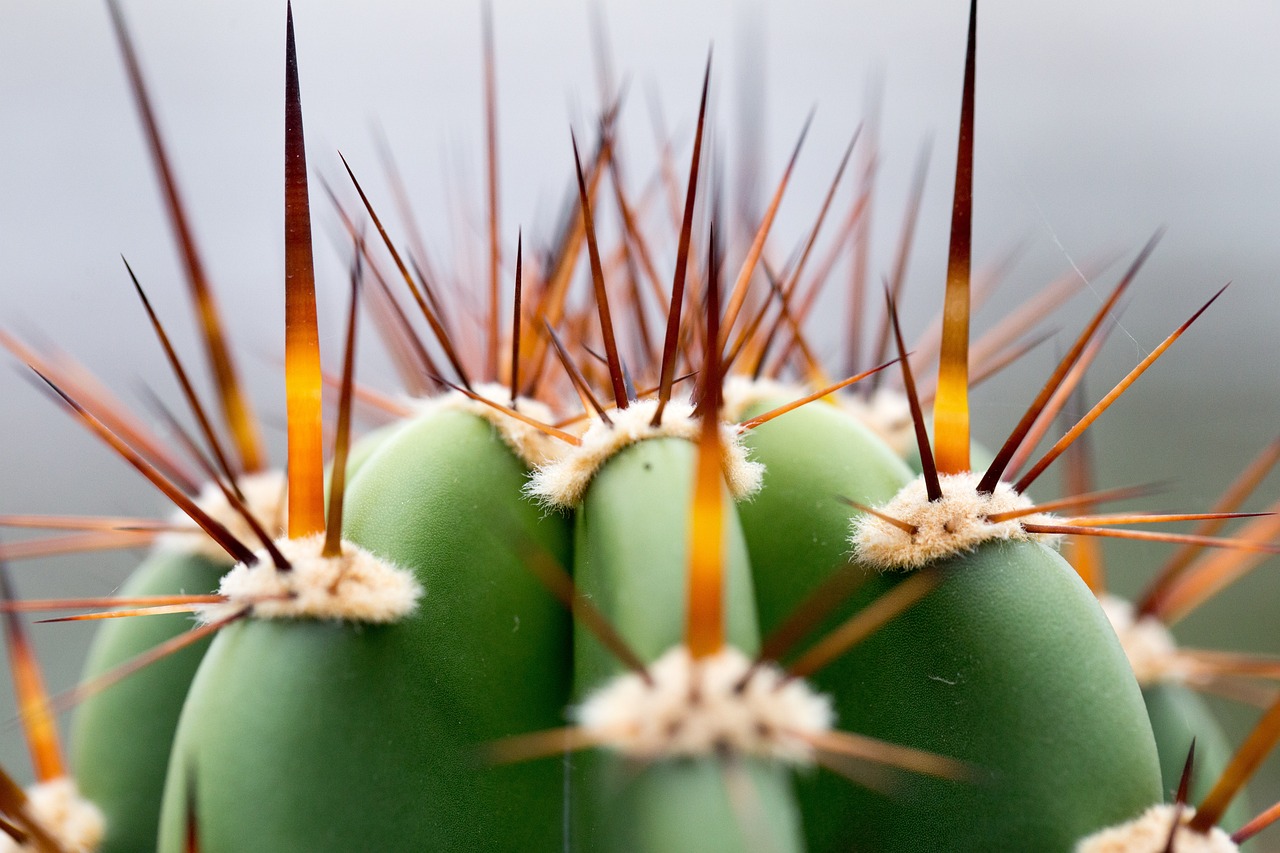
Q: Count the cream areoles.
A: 11